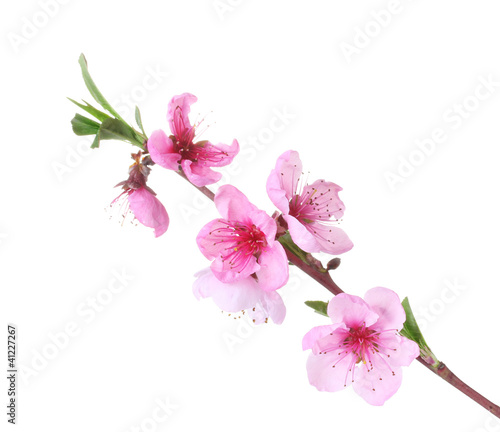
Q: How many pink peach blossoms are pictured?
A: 6